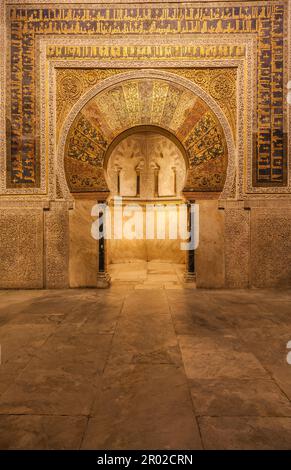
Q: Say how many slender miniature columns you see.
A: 4